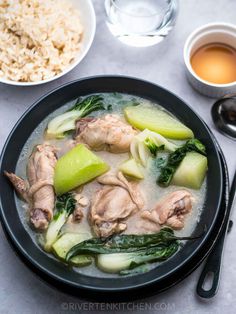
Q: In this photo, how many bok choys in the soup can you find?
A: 4